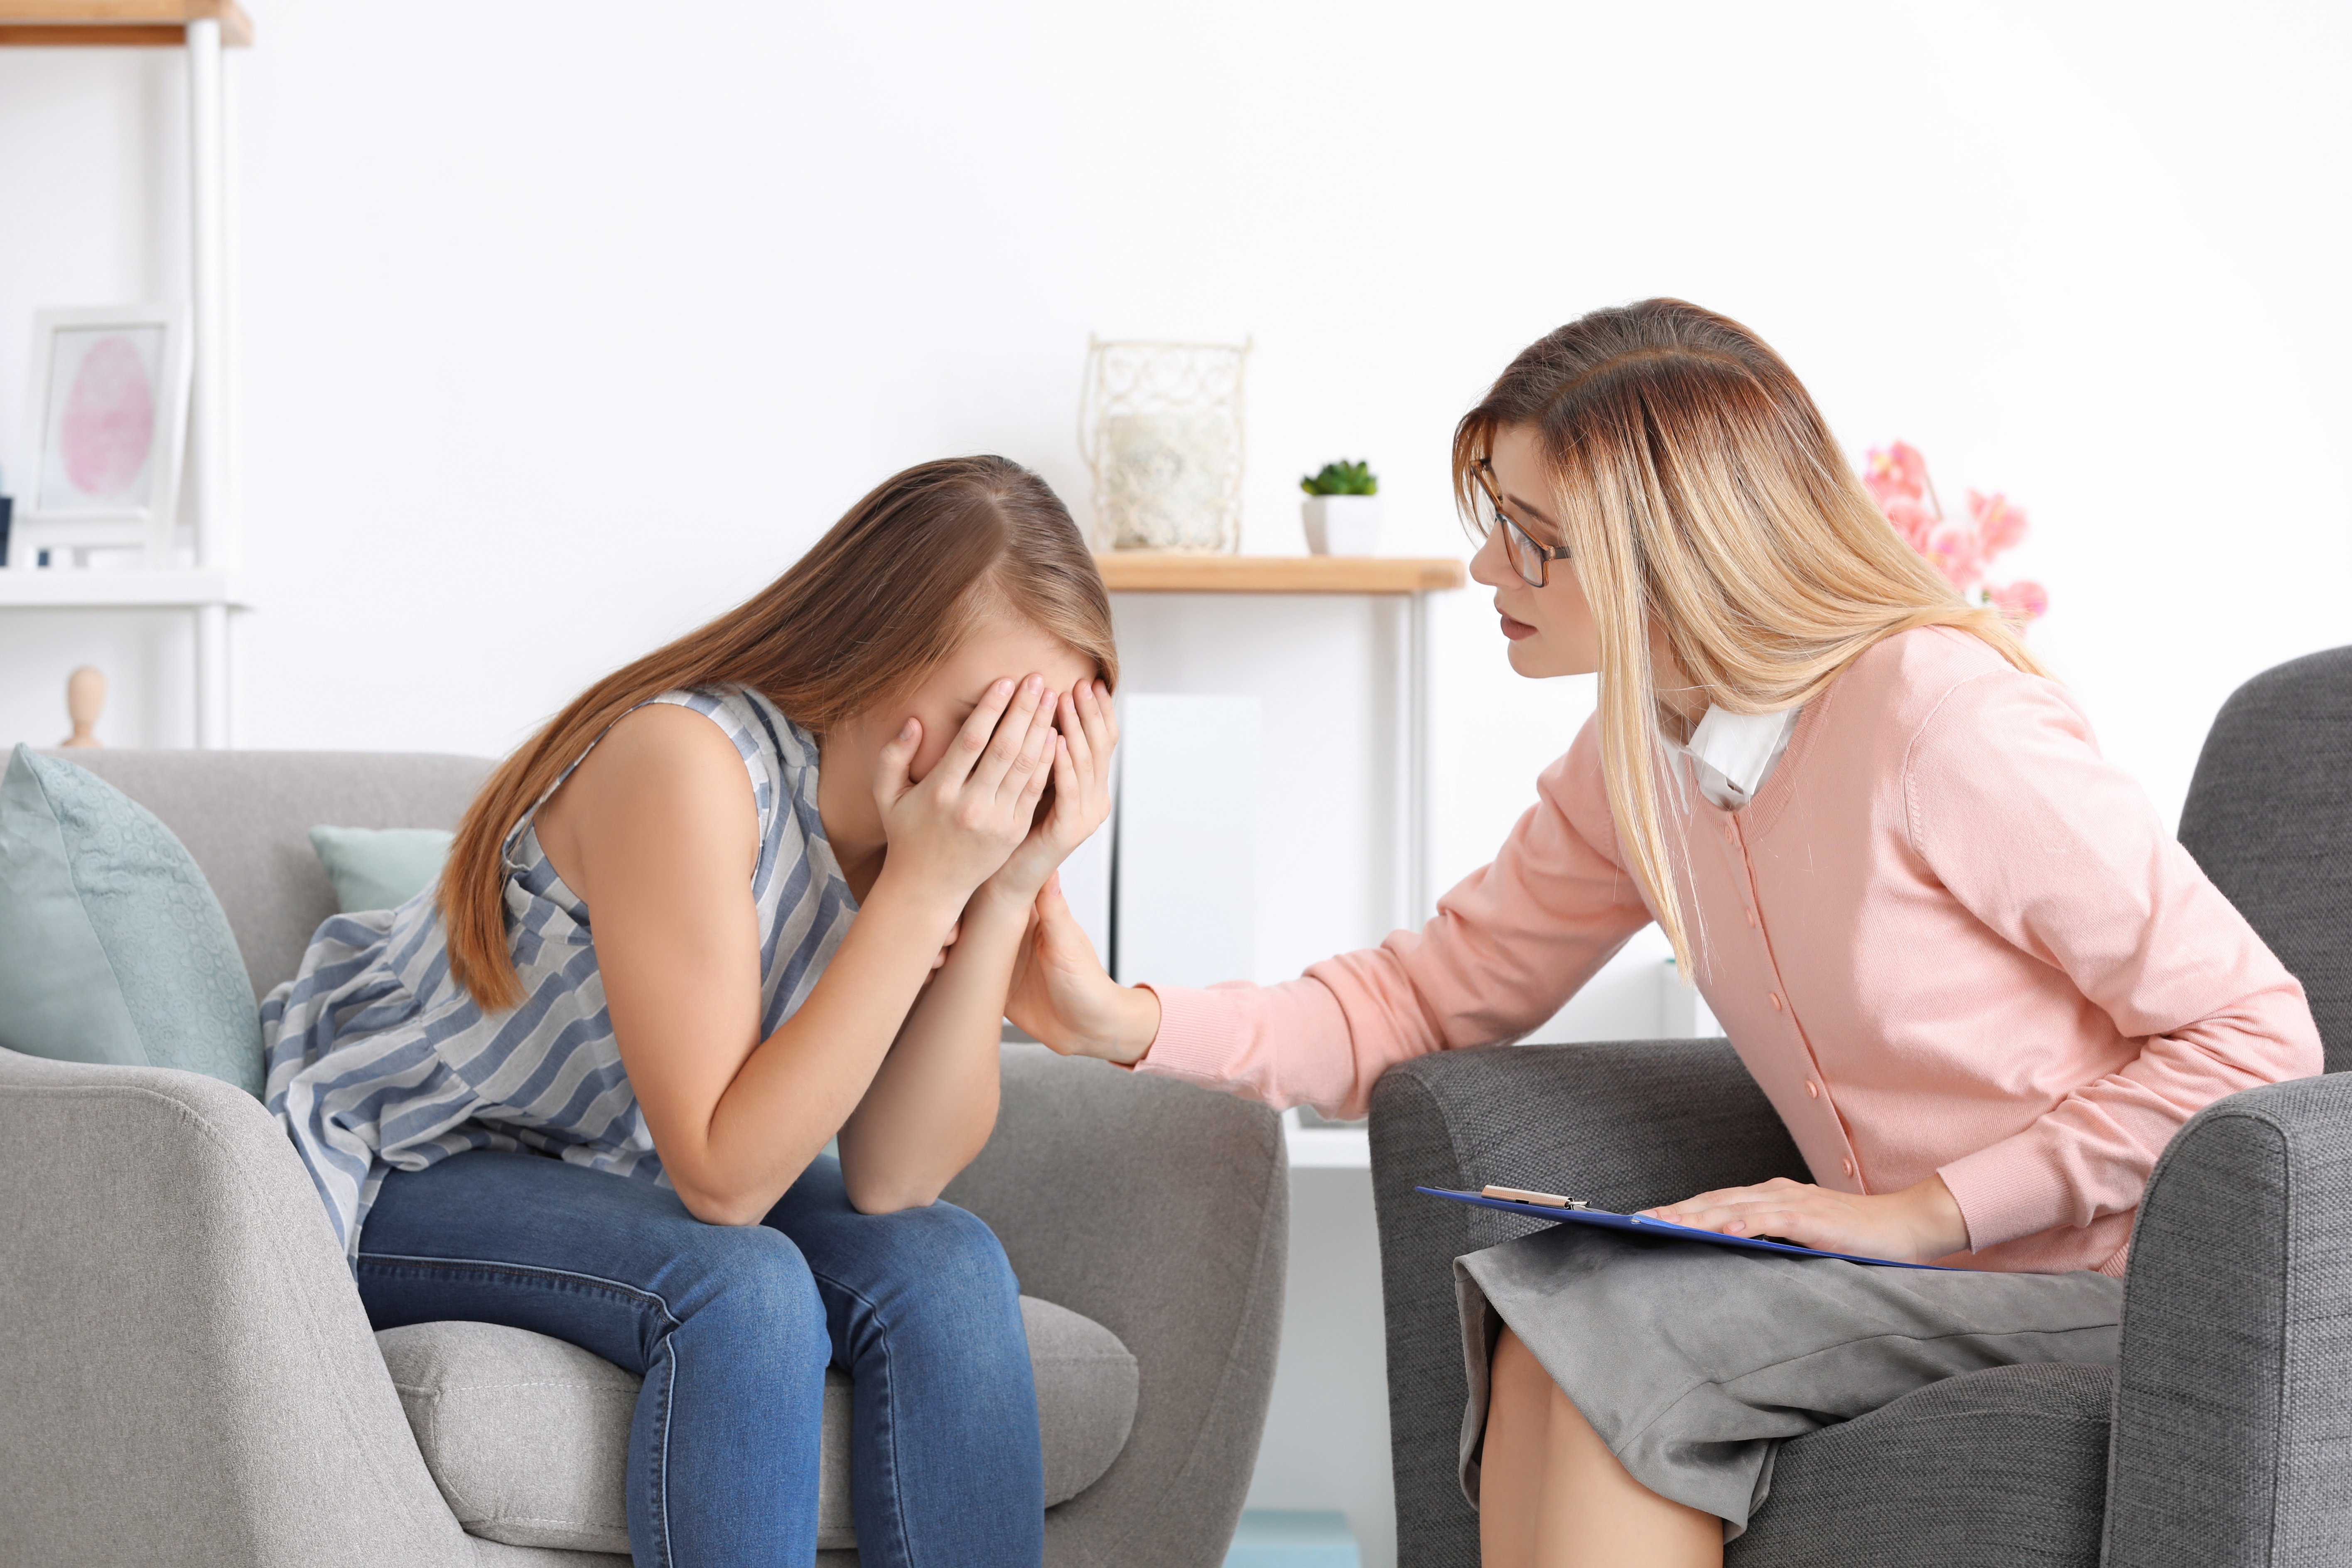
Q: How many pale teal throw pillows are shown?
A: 2